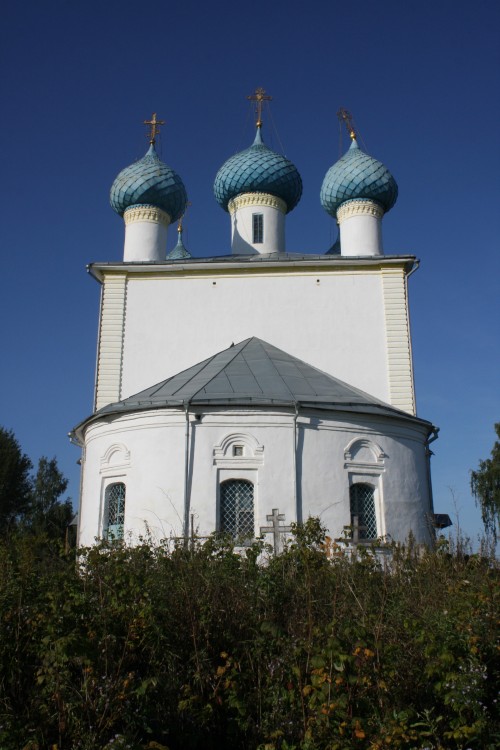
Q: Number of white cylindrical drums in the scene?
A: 3